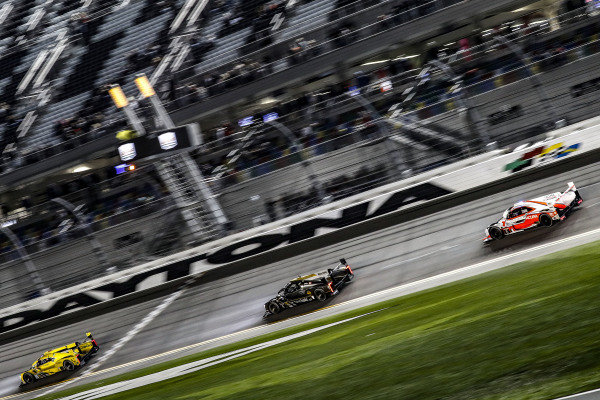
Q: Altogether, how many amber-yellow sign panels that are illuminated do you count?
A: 2